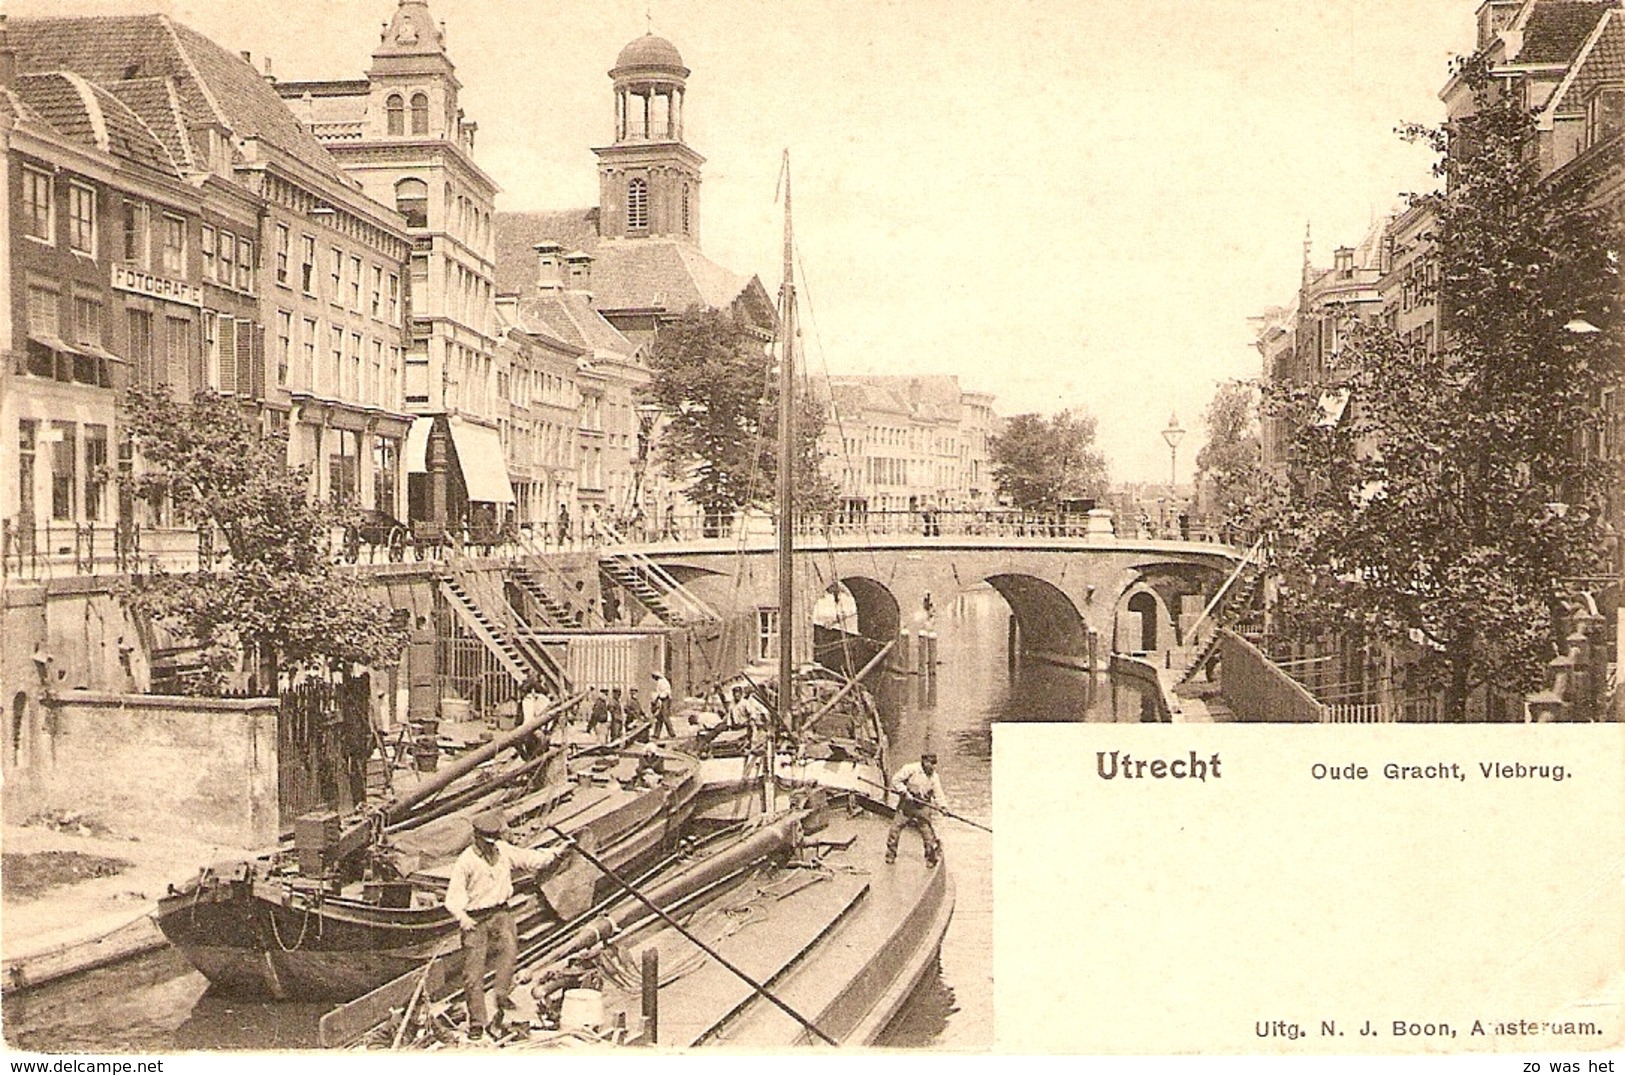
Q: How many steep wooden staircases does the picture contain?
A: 4